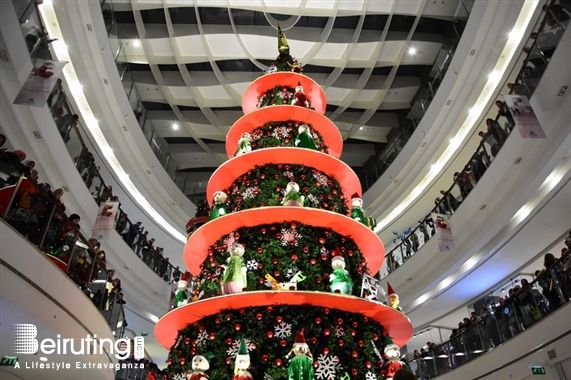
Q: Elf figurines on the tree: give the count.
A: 14